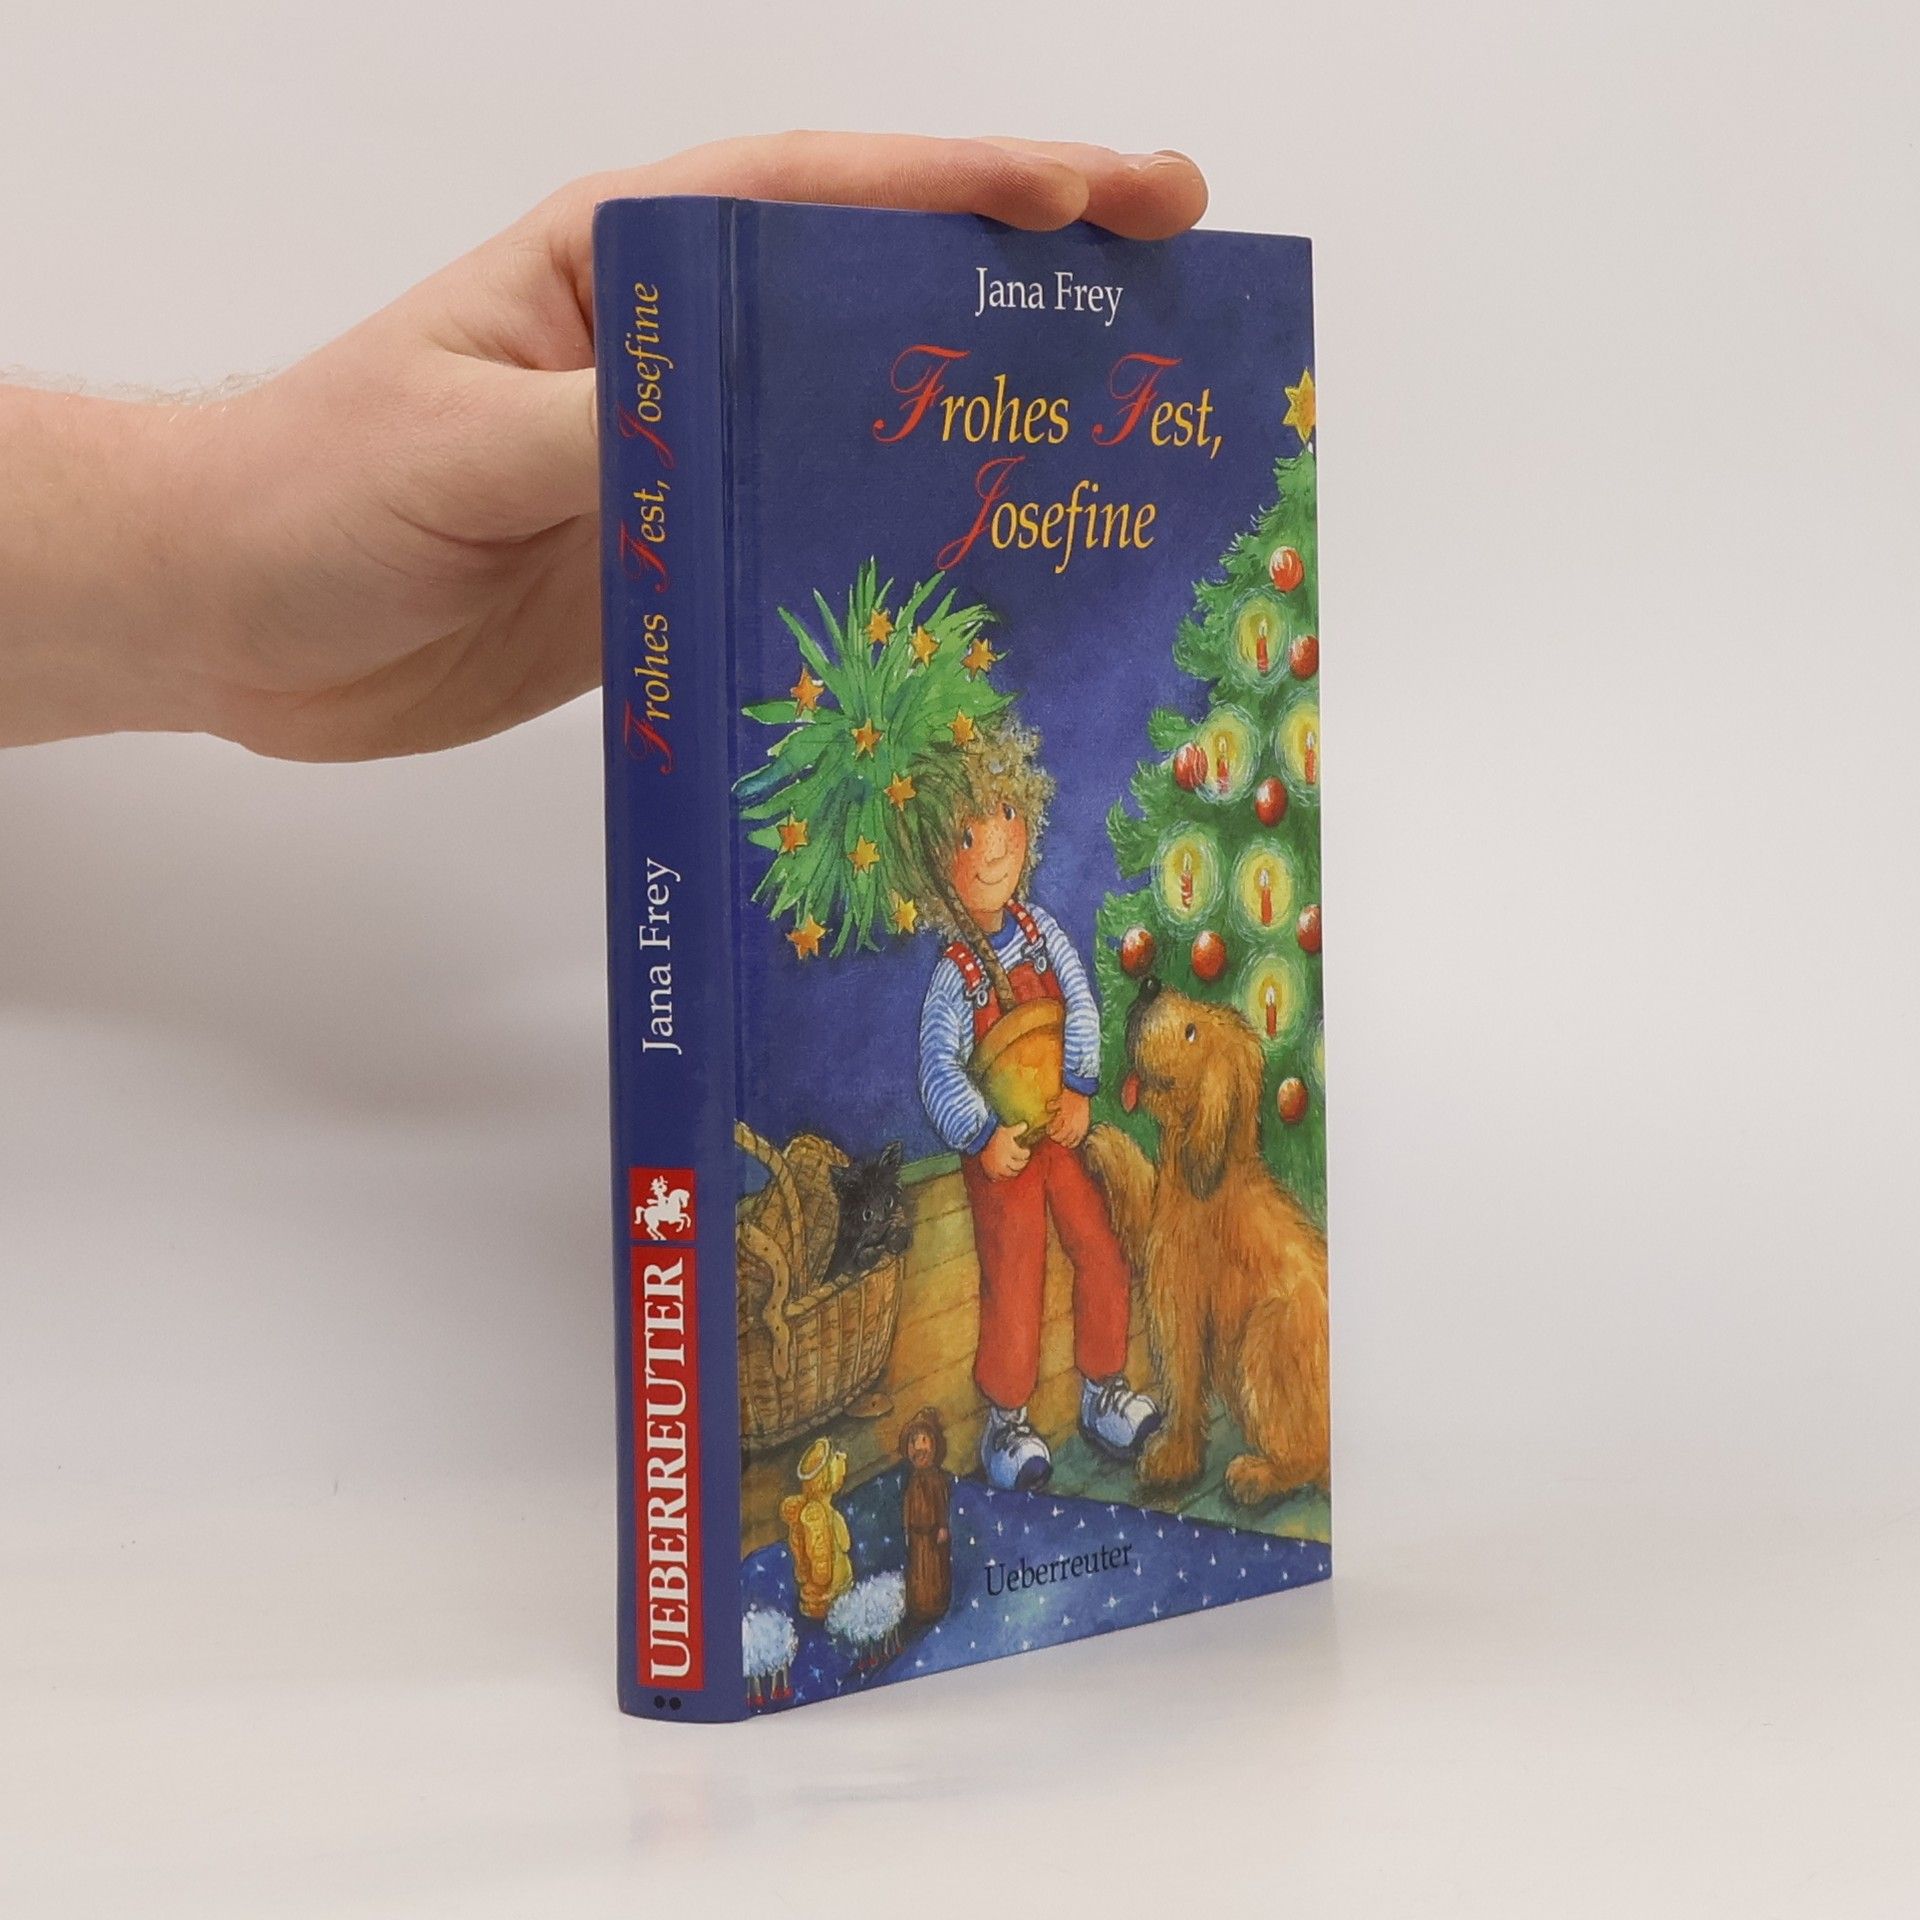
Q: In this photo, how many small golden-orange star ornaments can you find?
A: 11